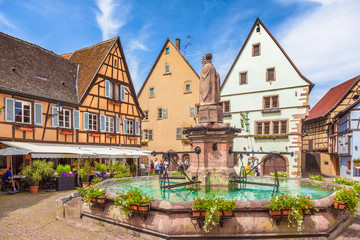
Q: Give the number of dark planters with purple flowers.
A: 2